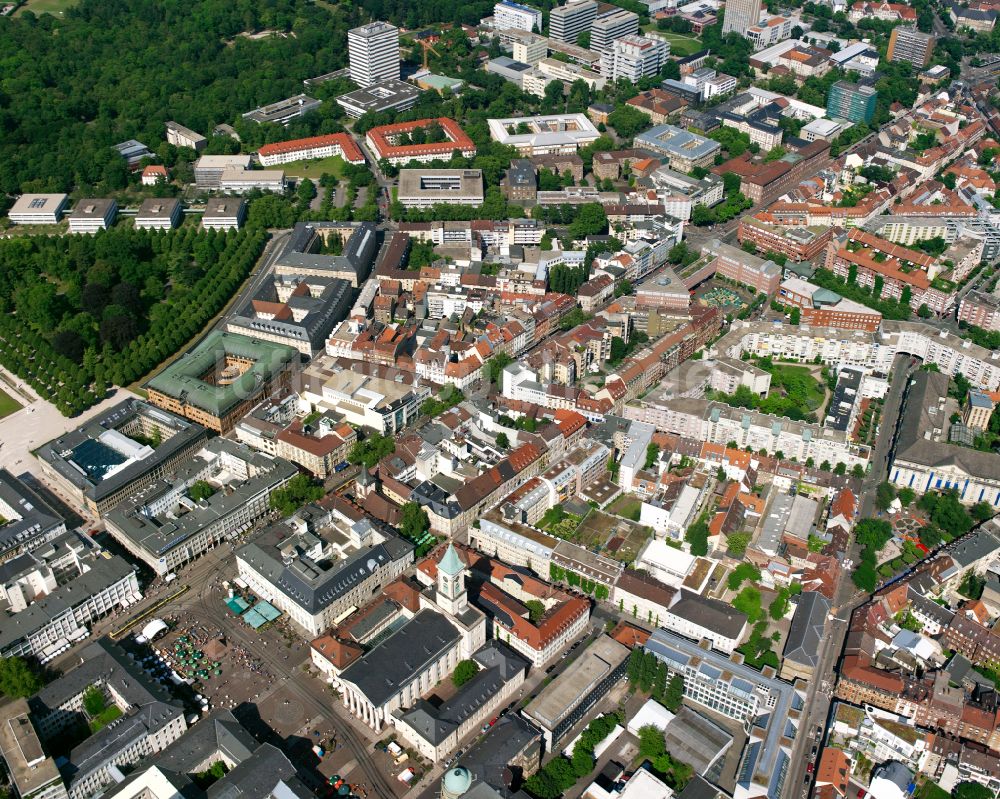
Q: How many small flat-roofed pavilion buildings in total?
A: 4